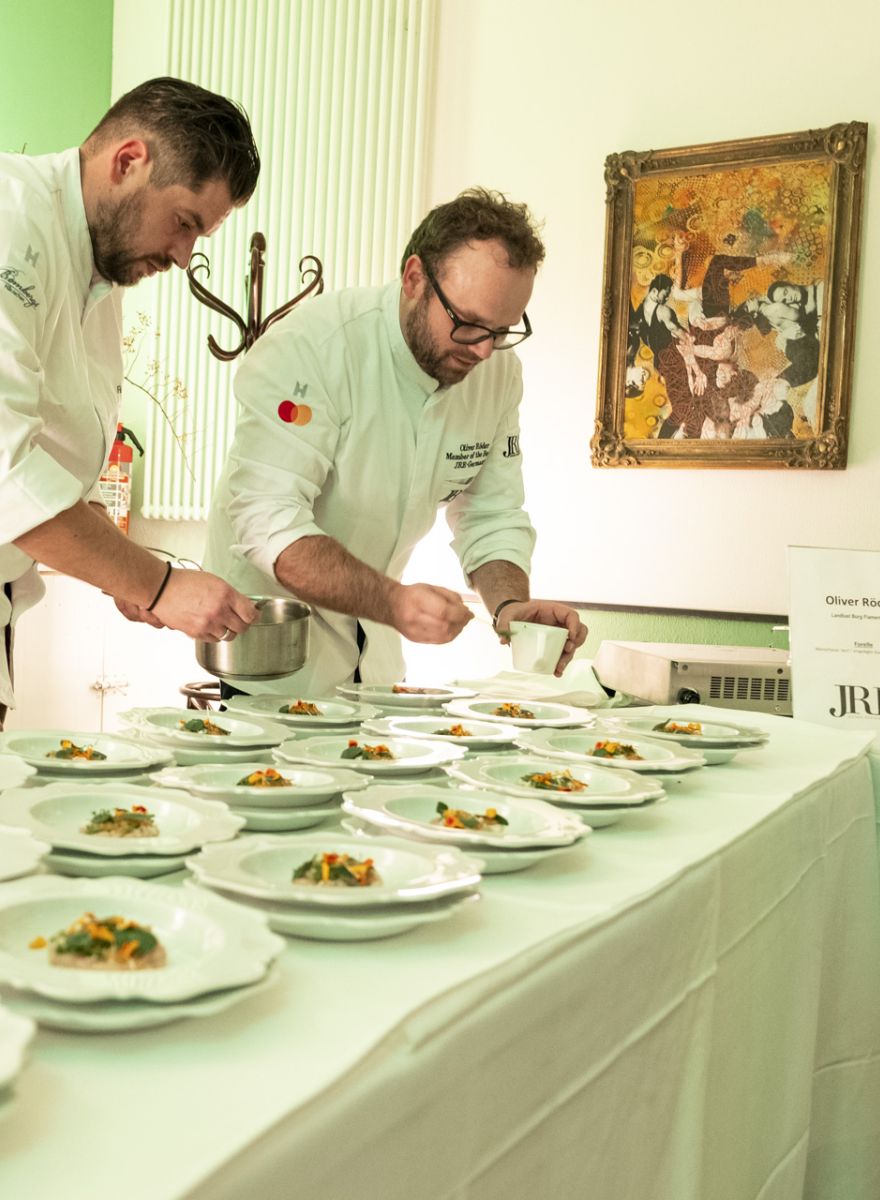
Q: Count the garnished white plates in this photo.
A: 15